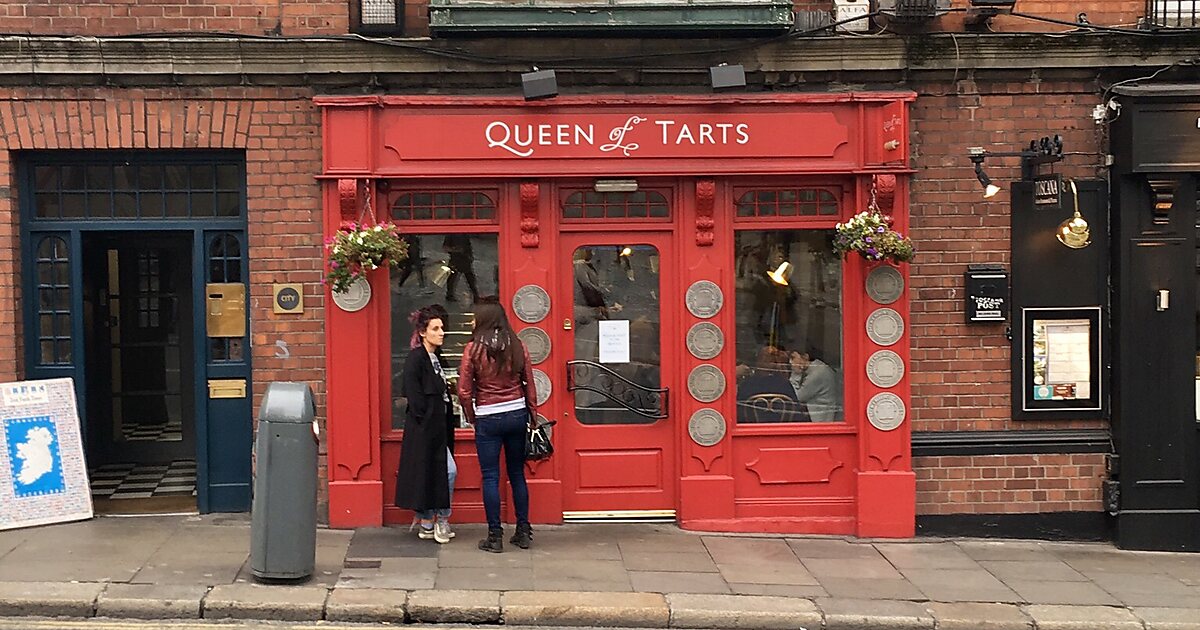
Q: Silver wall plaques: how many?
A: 13